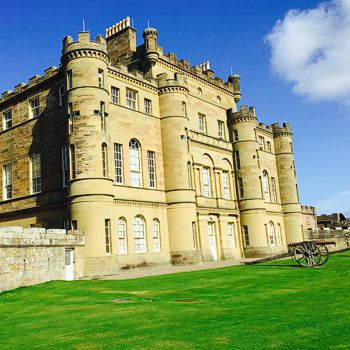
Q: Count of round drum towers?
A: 4